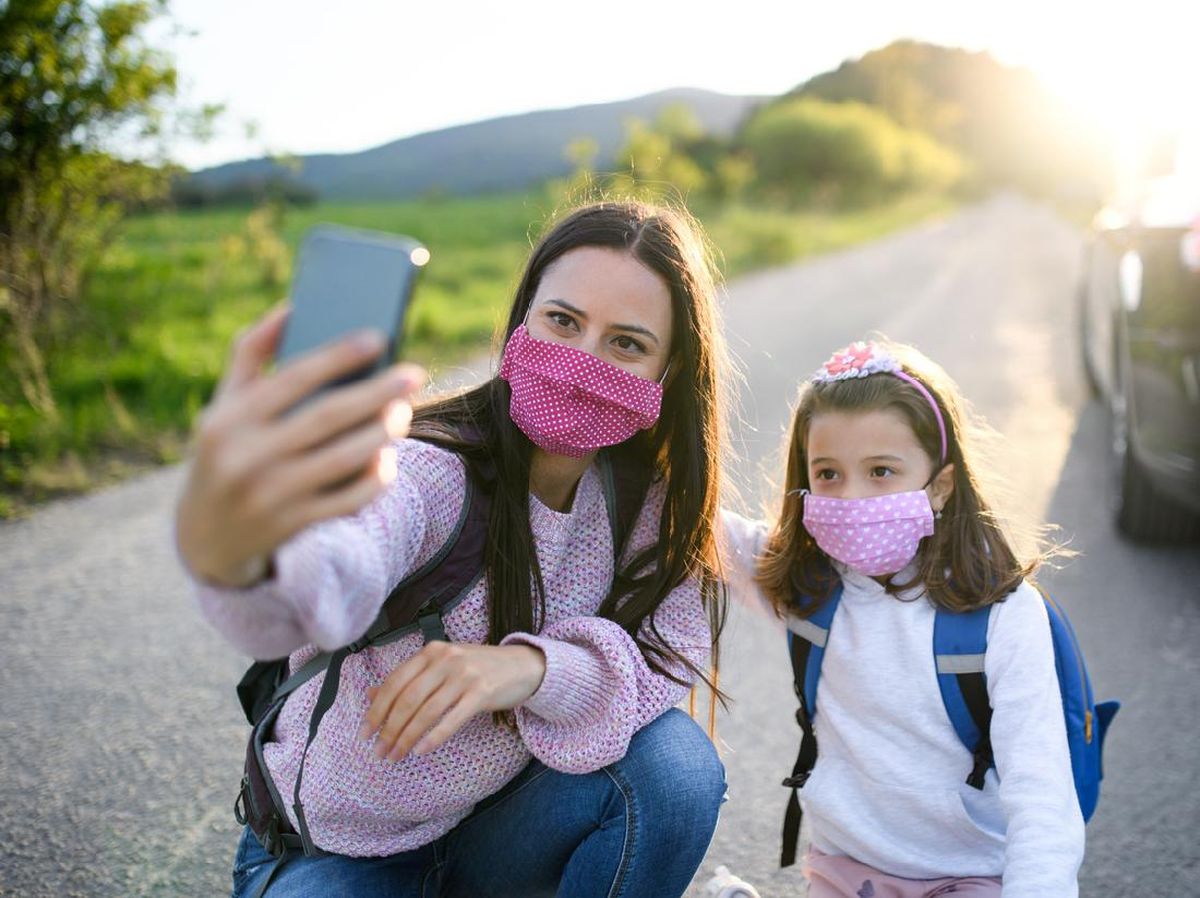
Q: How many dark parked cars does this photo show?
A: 1